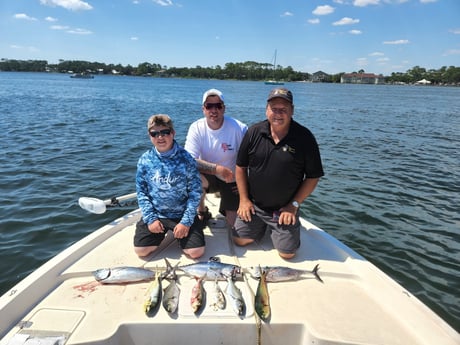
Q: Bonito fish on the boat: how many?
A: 3